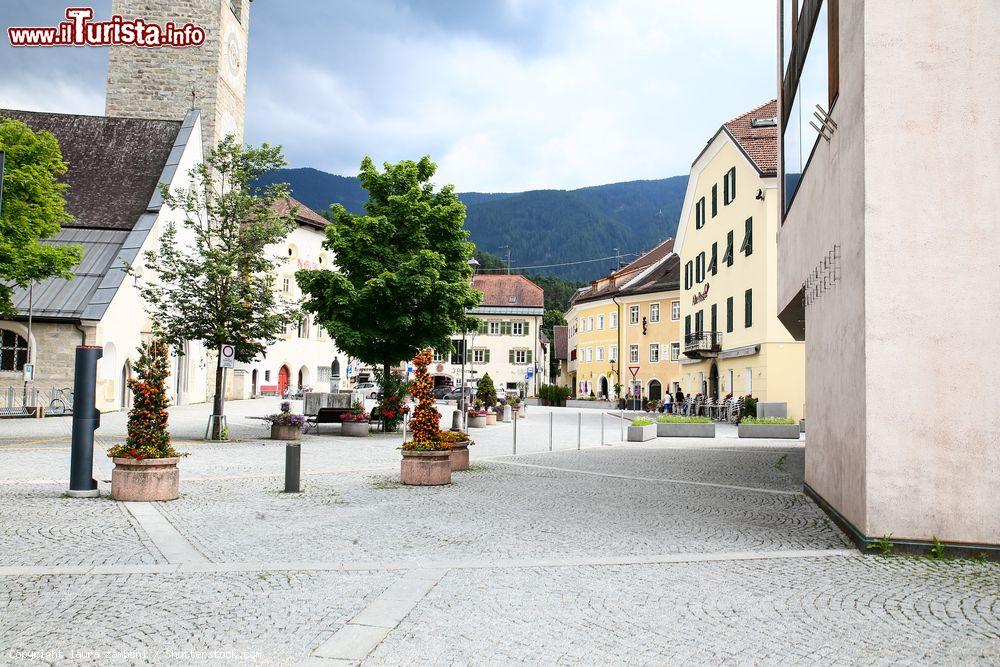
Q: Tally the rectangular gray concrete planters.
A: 3